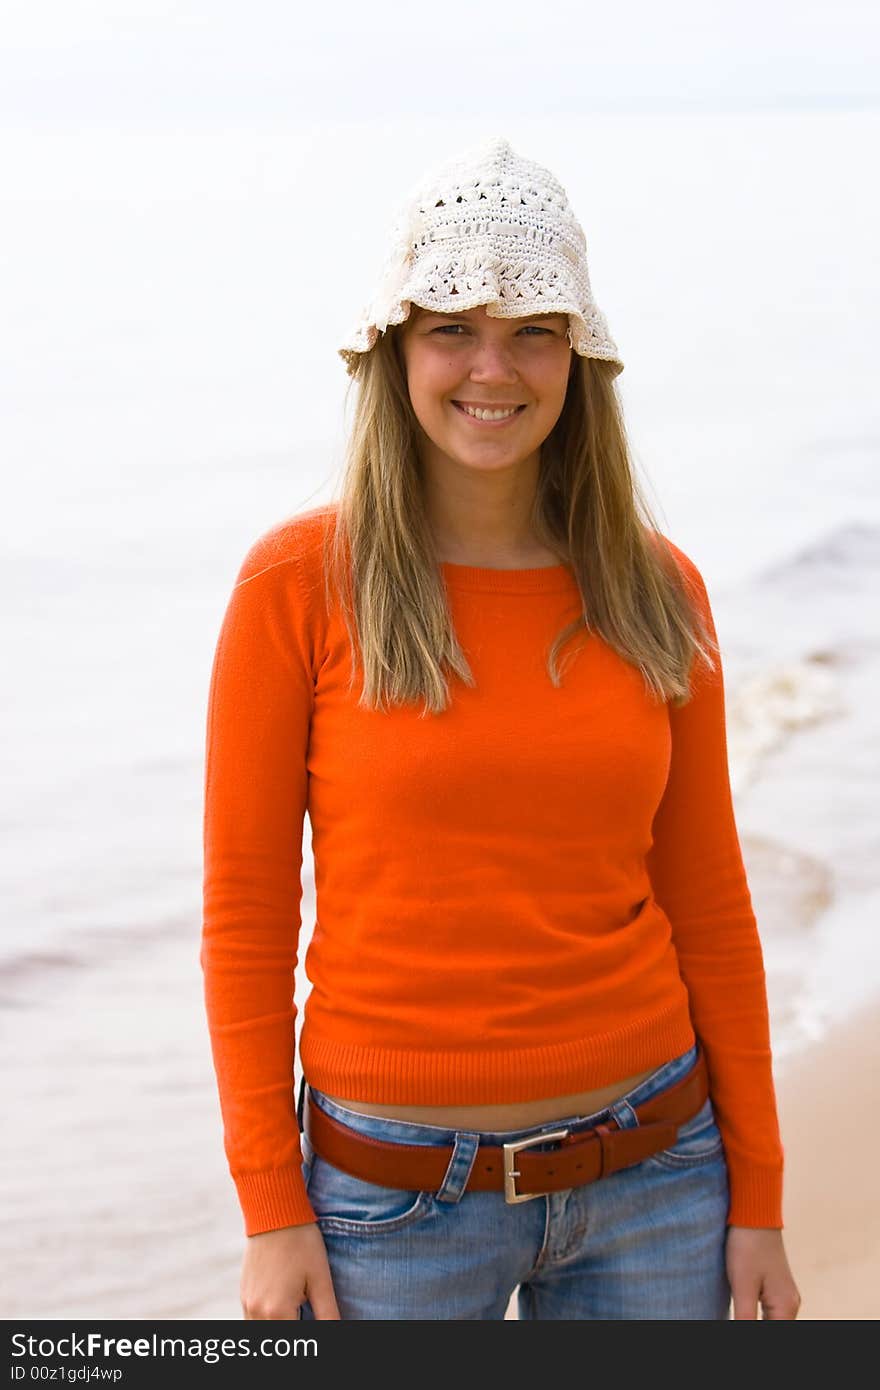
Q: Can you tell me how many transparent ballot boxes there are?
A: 0